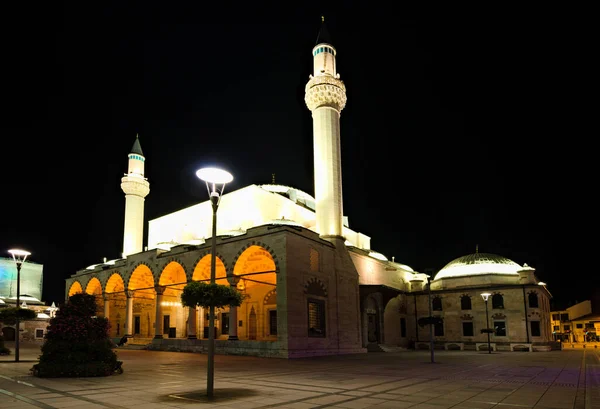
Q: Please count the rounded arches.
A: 7